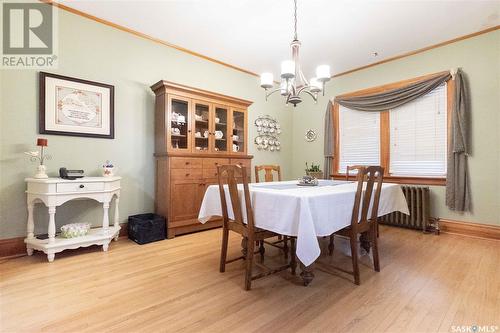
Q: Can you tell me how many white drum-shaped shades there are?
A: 5